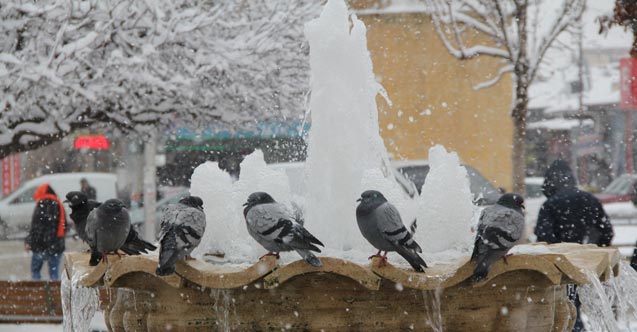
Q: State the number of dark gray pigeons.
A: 6